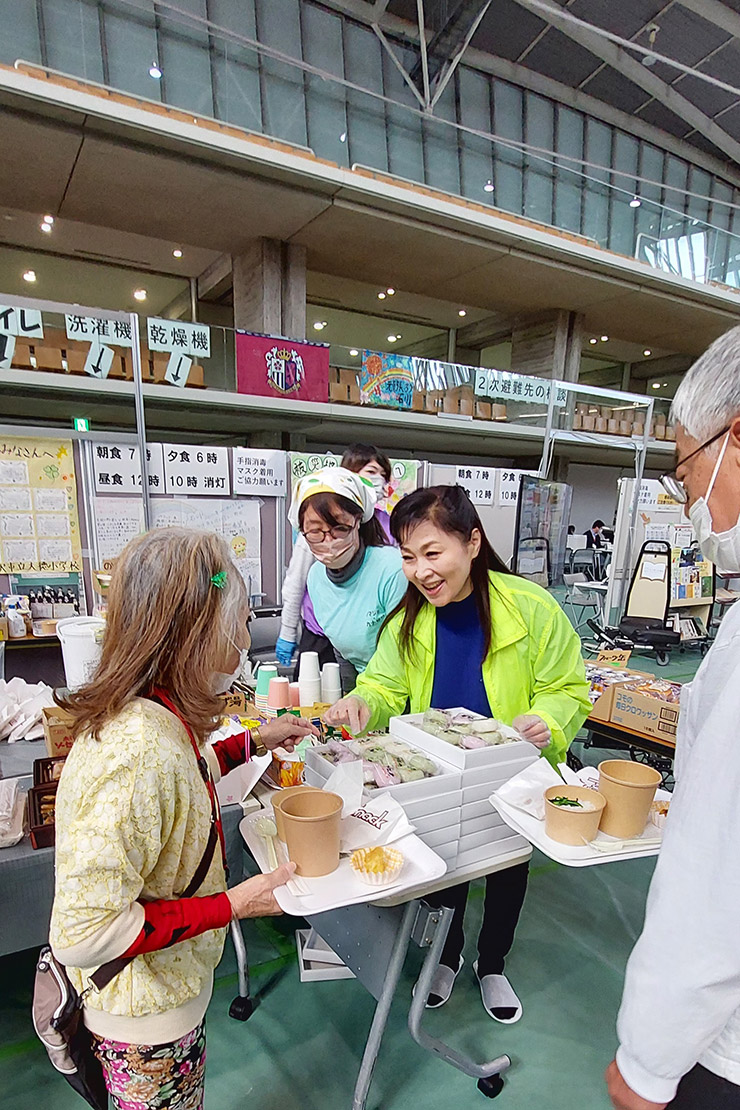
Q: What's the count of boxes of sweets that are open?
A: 2